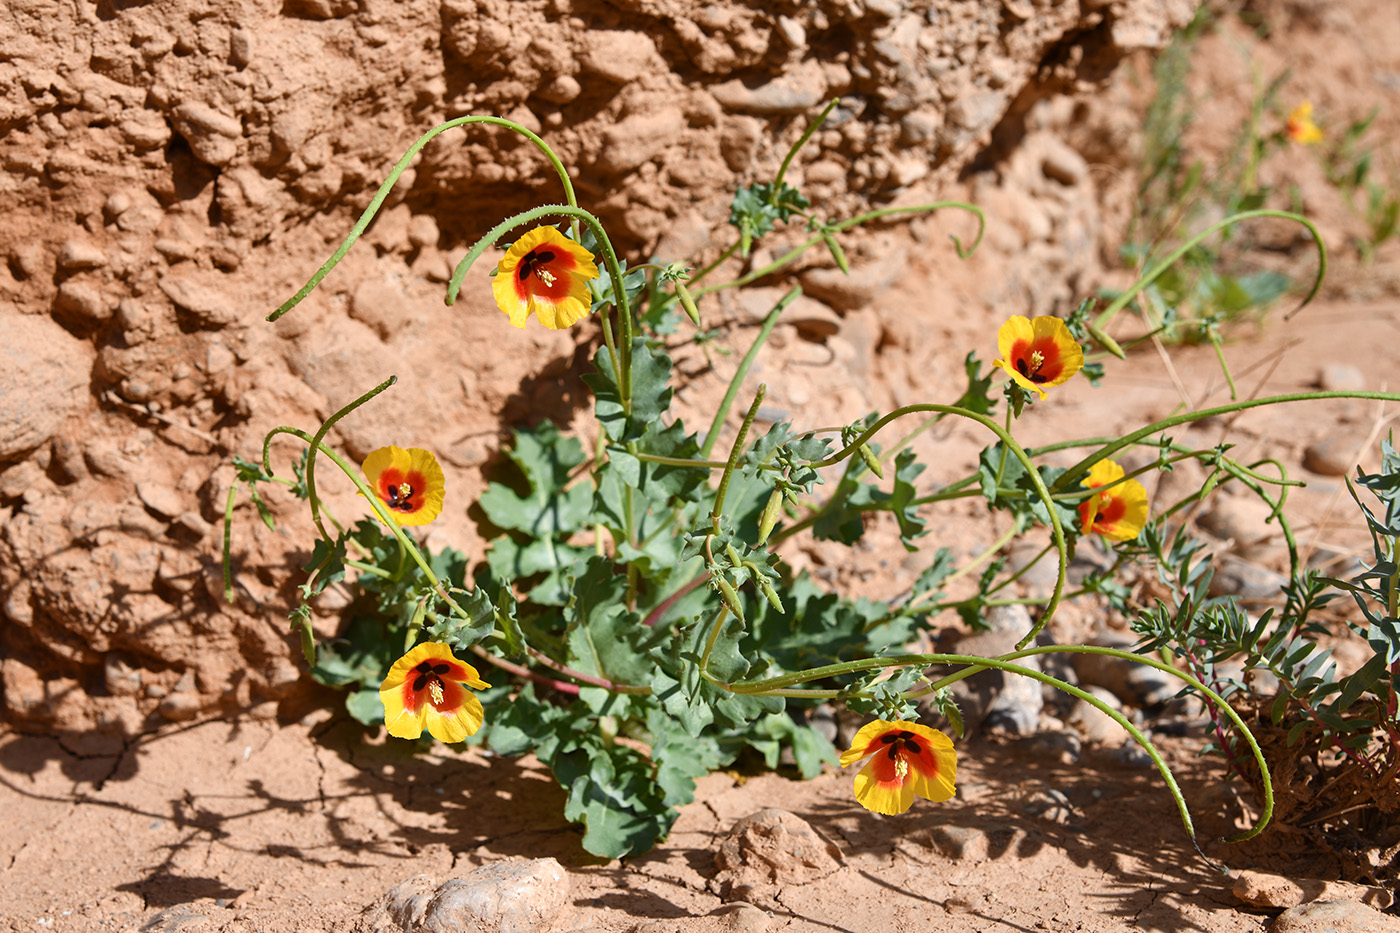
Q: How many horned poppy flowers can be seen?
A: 7